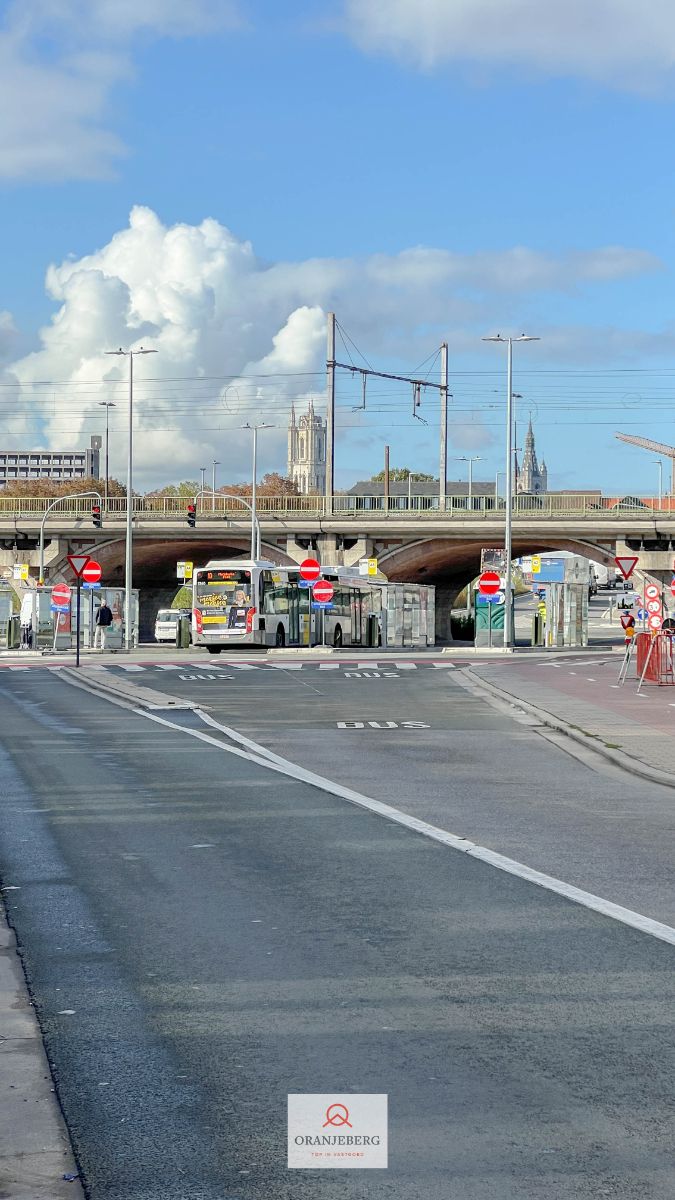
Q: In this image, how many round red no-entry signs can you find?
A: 5